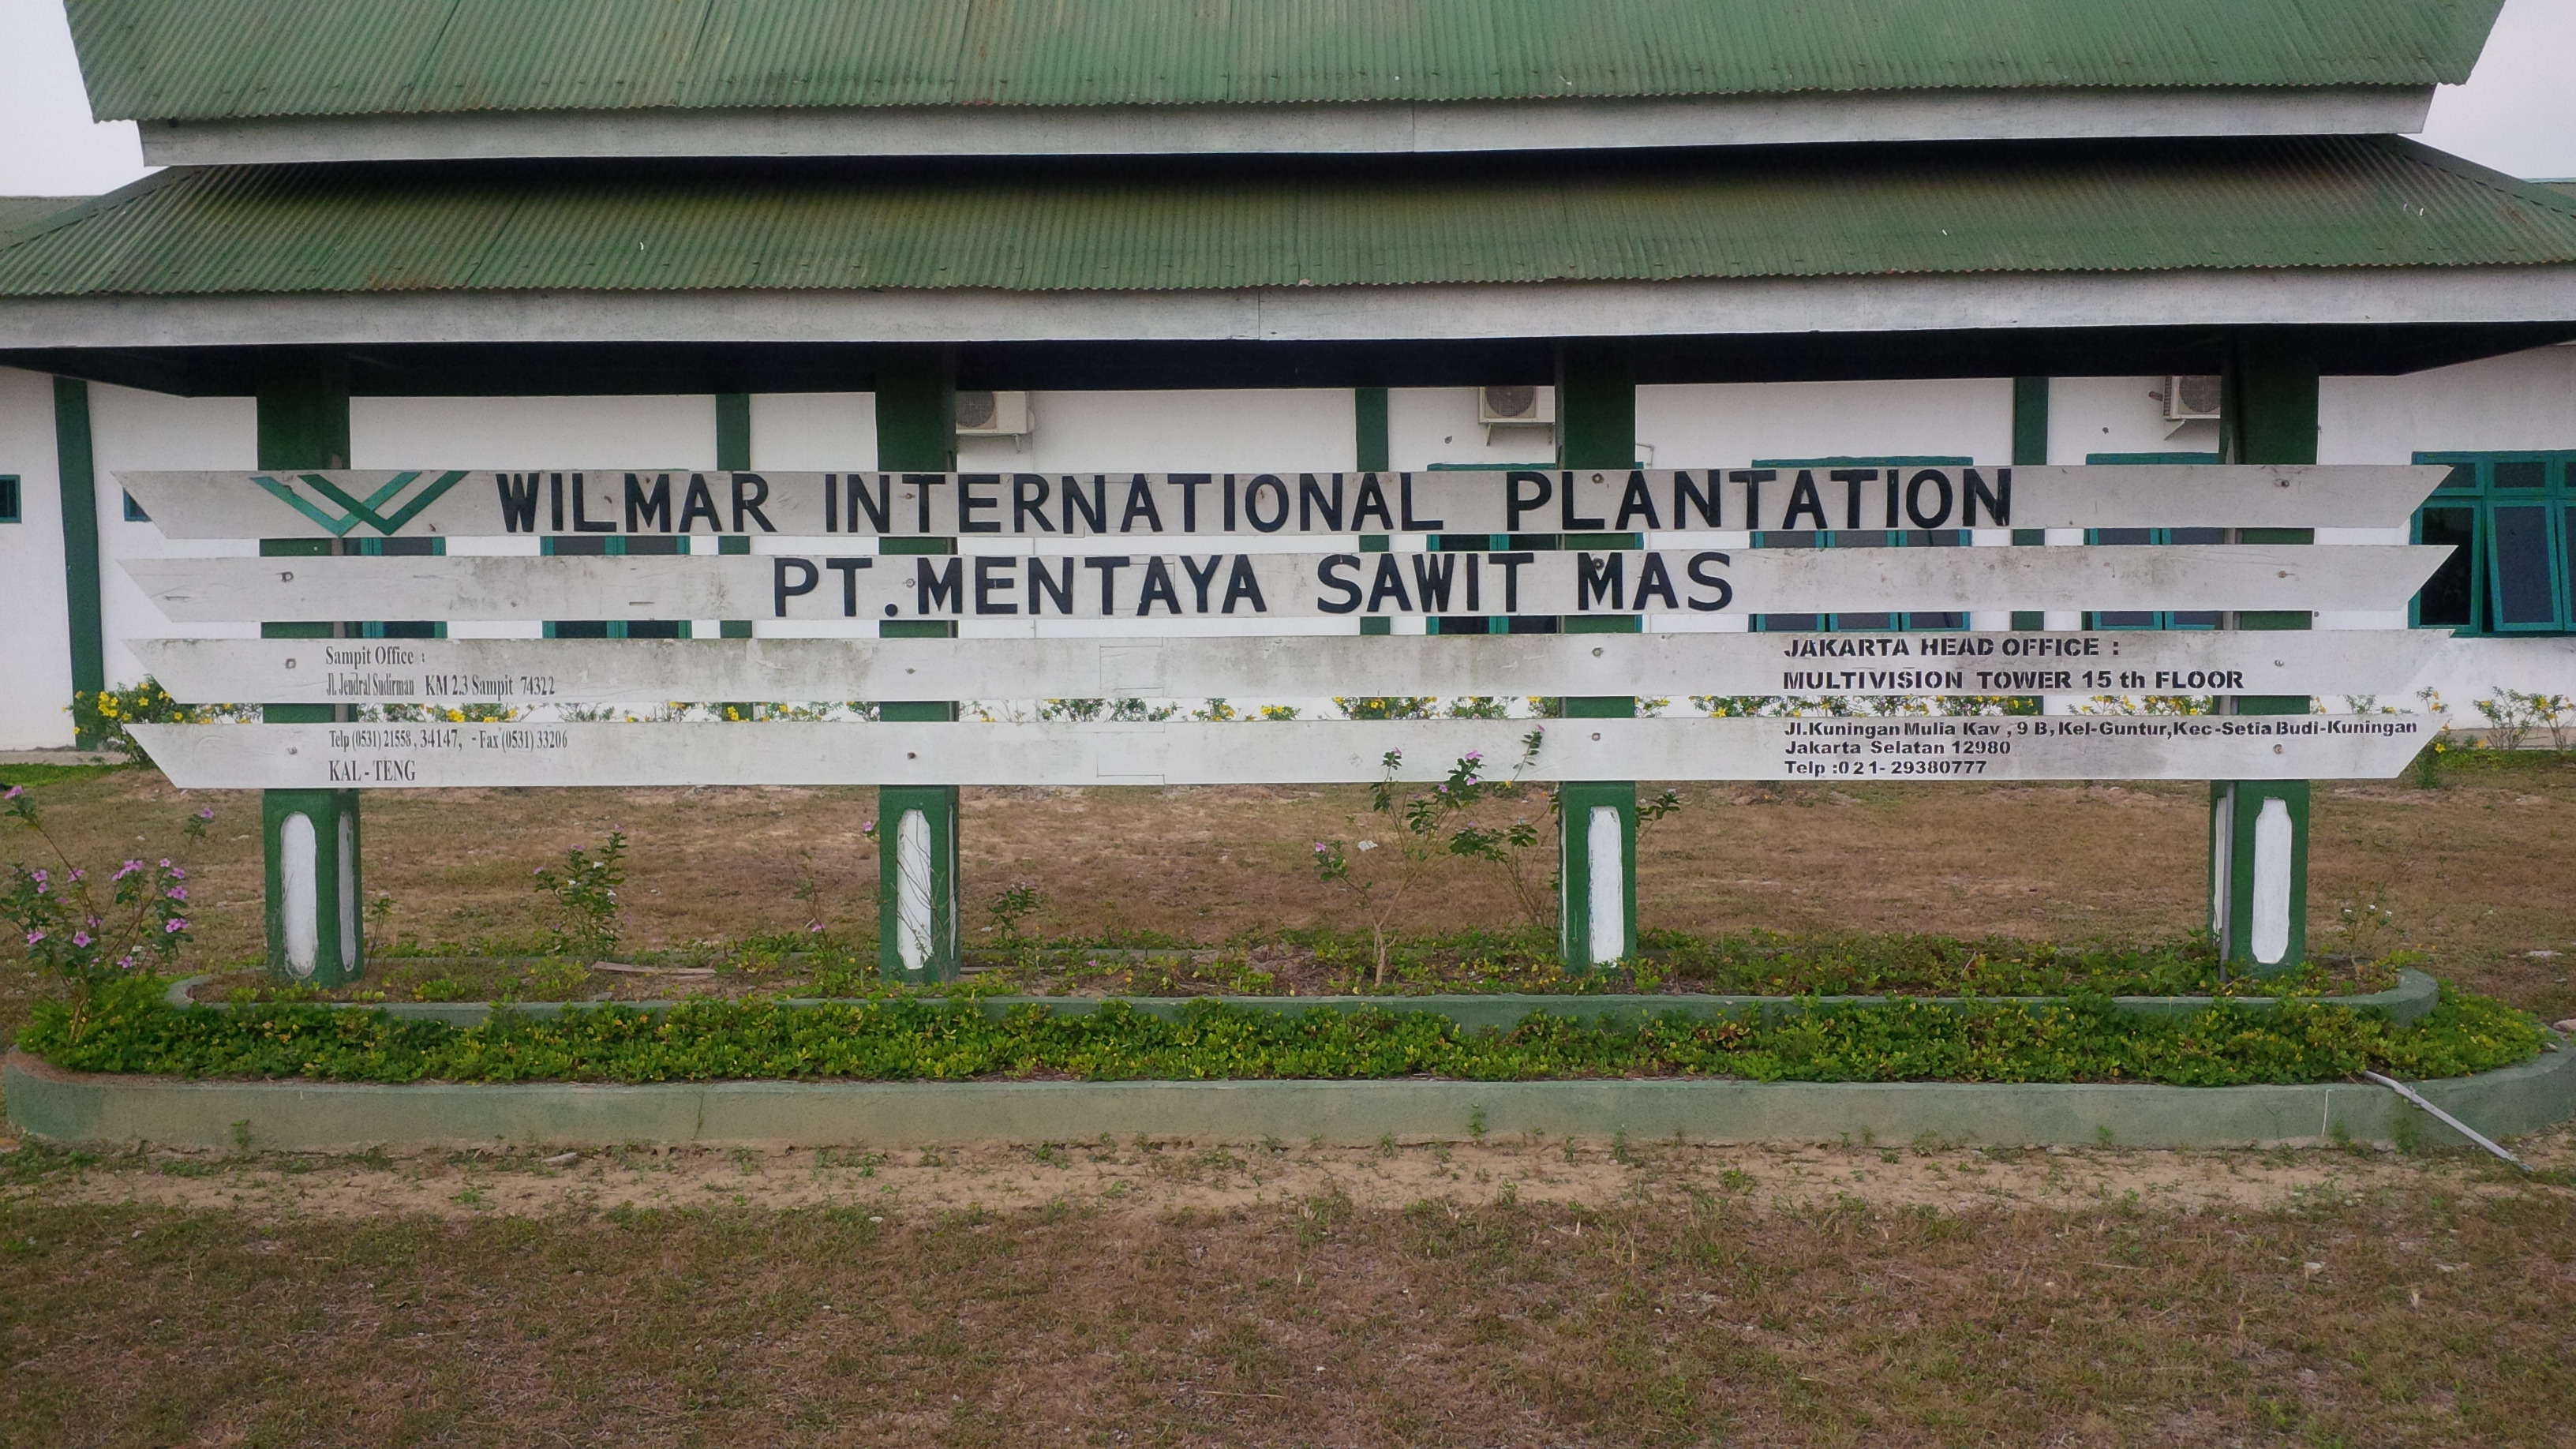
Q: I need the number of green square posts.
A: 4